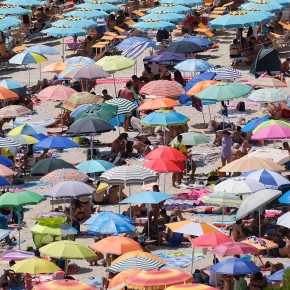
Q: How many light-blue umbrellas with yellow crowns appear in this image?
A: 12